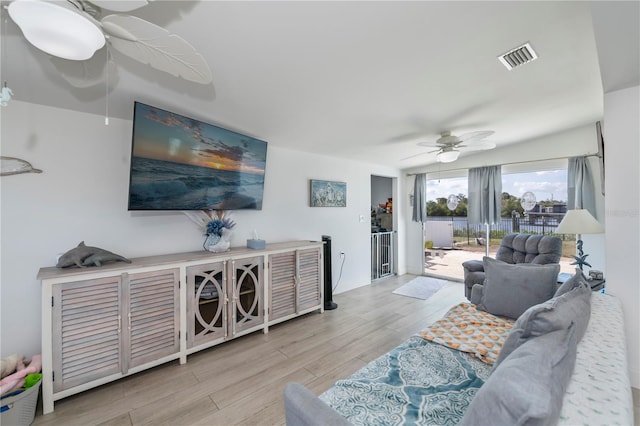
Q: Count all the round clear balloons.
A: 2